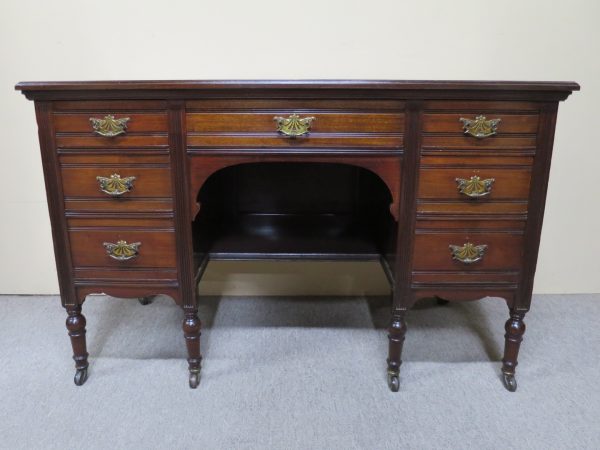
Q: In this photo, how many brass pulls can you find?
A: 7